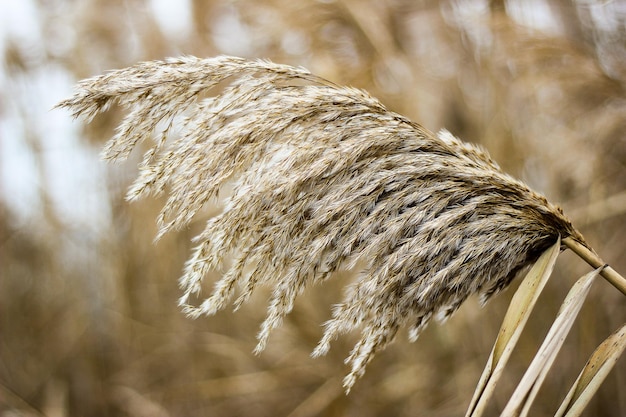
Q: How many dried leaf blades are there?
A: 3